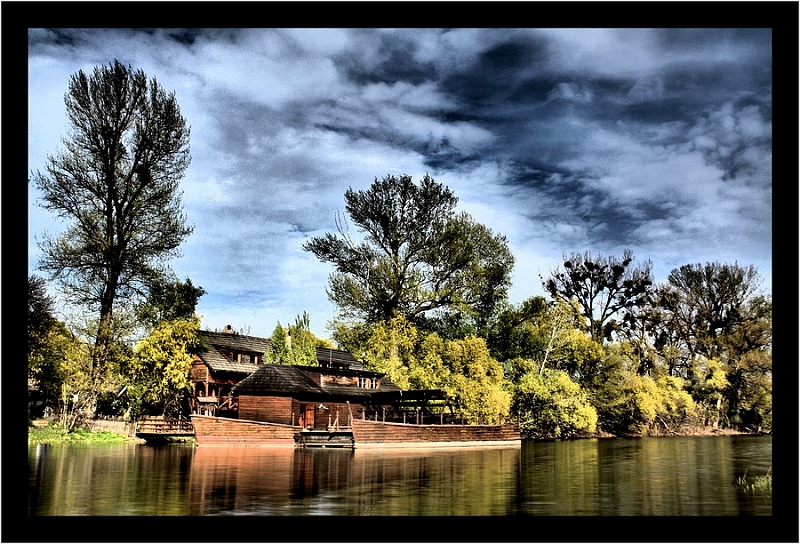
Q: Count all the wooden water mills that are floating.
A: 1